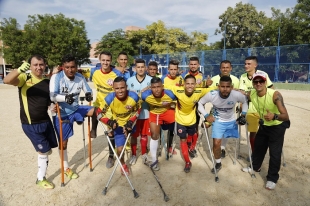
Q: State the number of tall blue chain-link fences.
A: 1